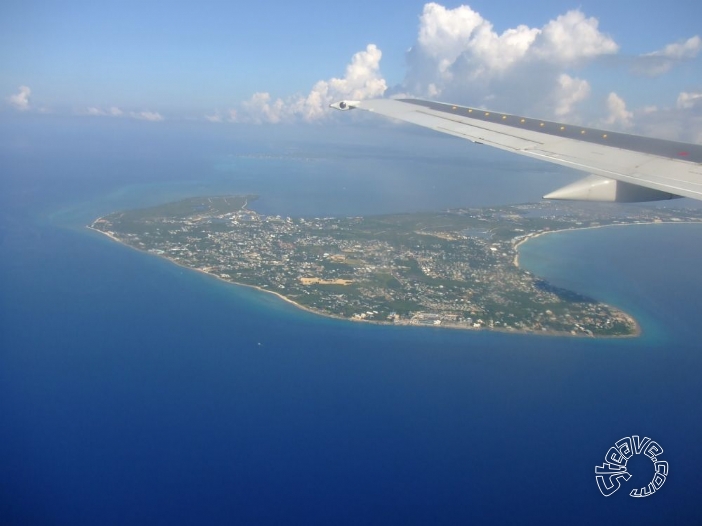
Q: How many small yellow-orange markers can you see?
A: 9